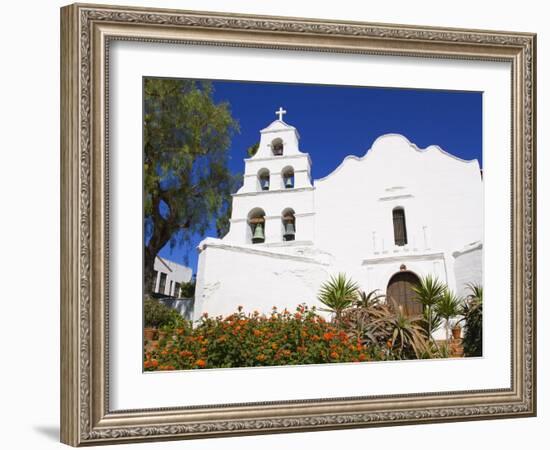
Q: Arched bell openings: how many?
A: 5